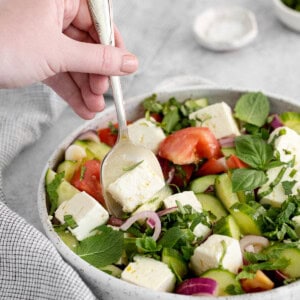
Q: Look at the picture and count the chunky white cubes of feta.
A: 9